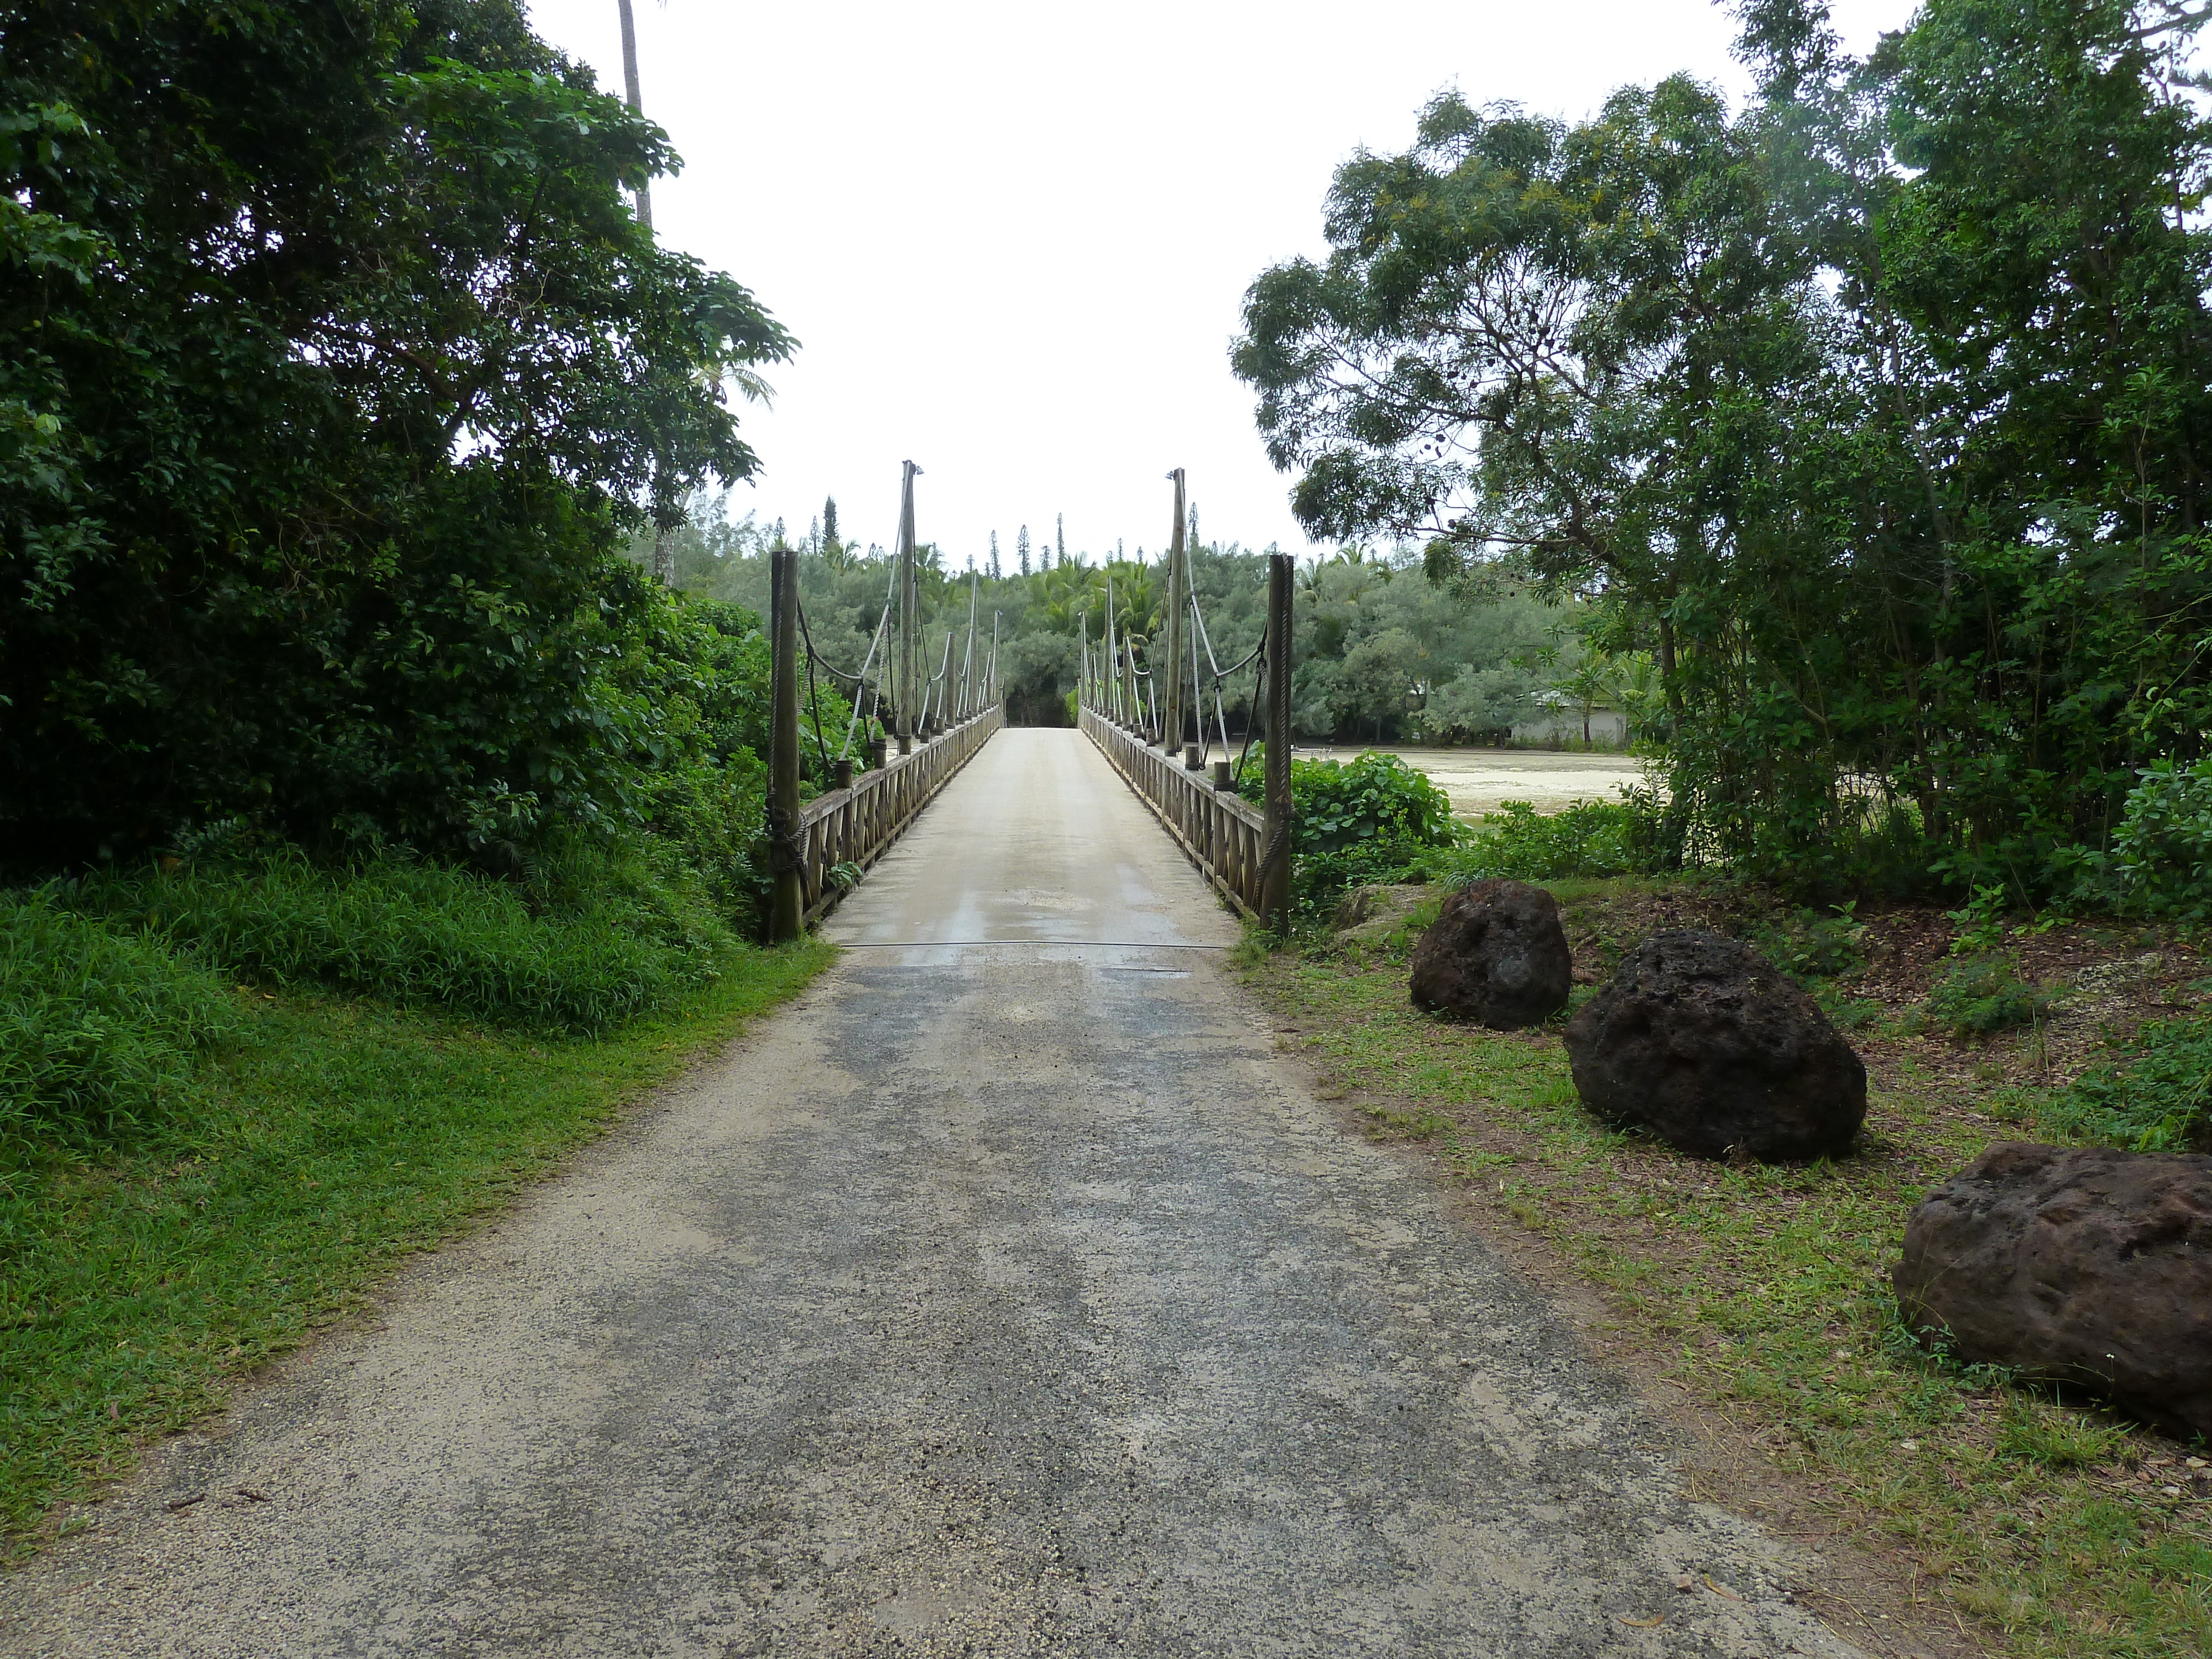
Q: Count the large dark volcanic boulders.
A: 3